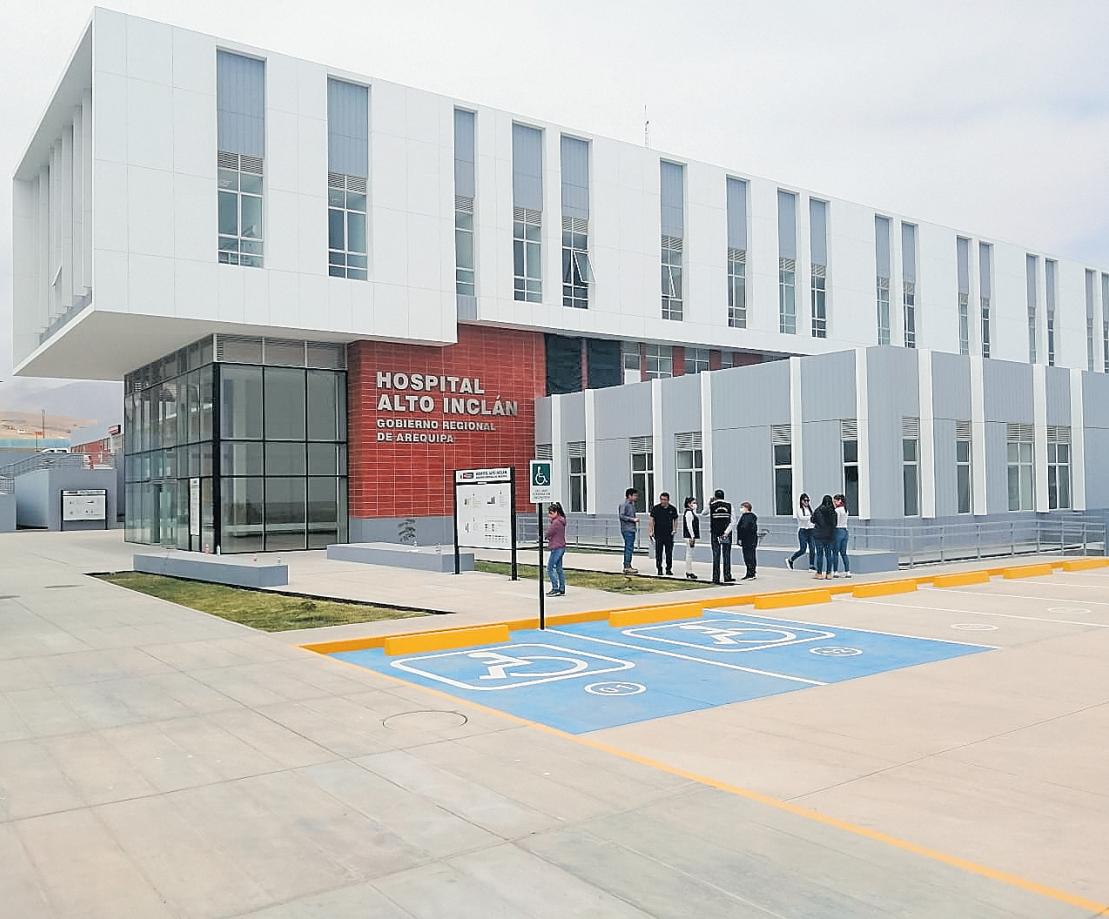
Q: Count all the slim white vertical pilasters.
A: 10